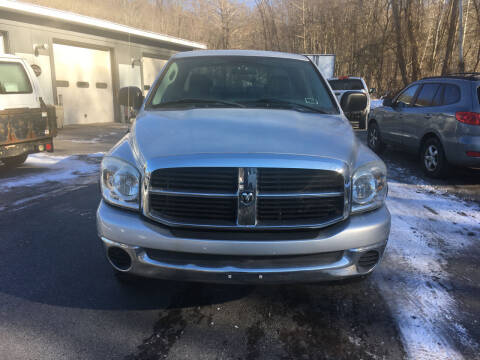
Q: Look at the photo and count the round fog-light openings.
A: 2